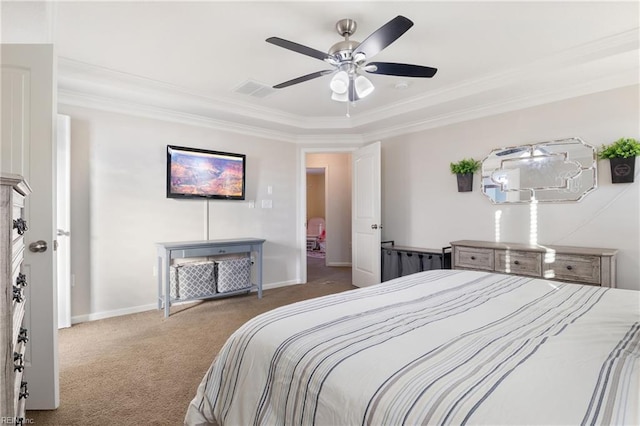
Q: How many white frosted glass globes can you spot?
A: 3